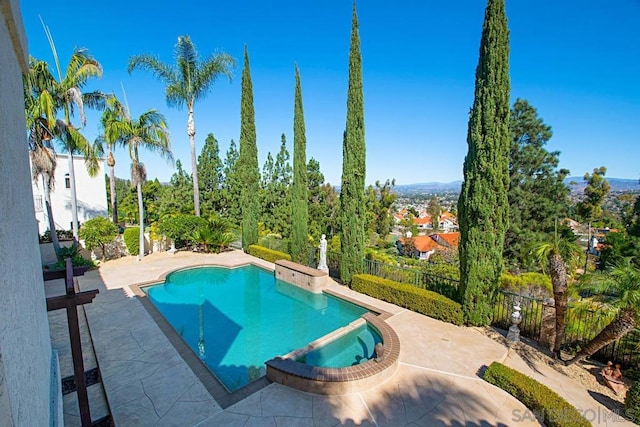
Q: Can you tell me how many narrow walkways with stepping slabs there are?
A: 1